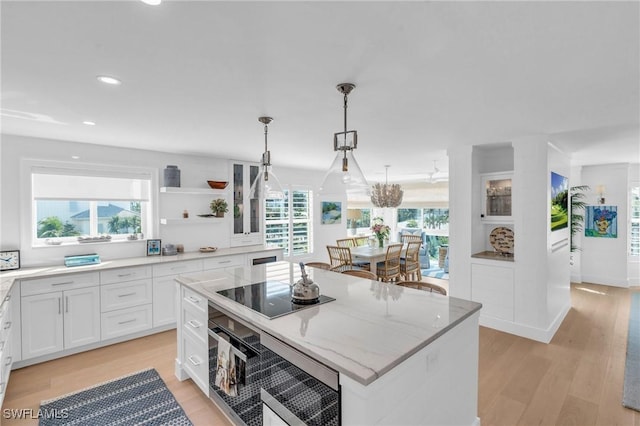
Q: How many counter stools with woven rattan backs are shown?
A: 3